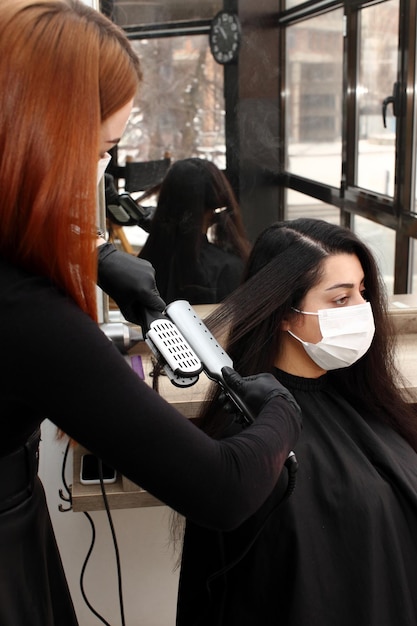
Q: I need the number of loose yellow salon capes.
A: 0